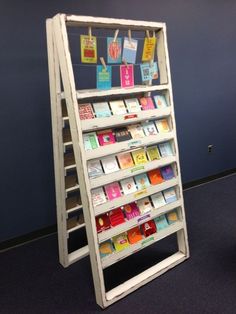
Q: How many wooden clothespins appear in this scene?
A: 7